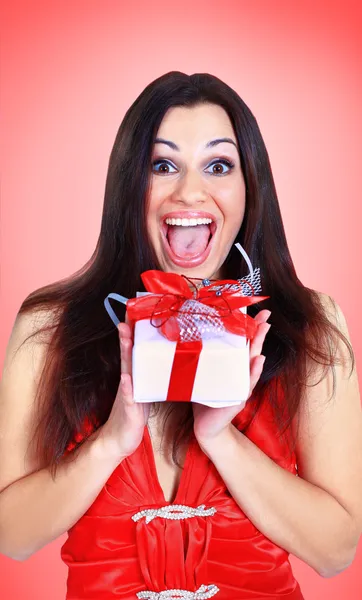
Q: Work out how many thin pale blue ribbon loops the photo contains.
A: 1